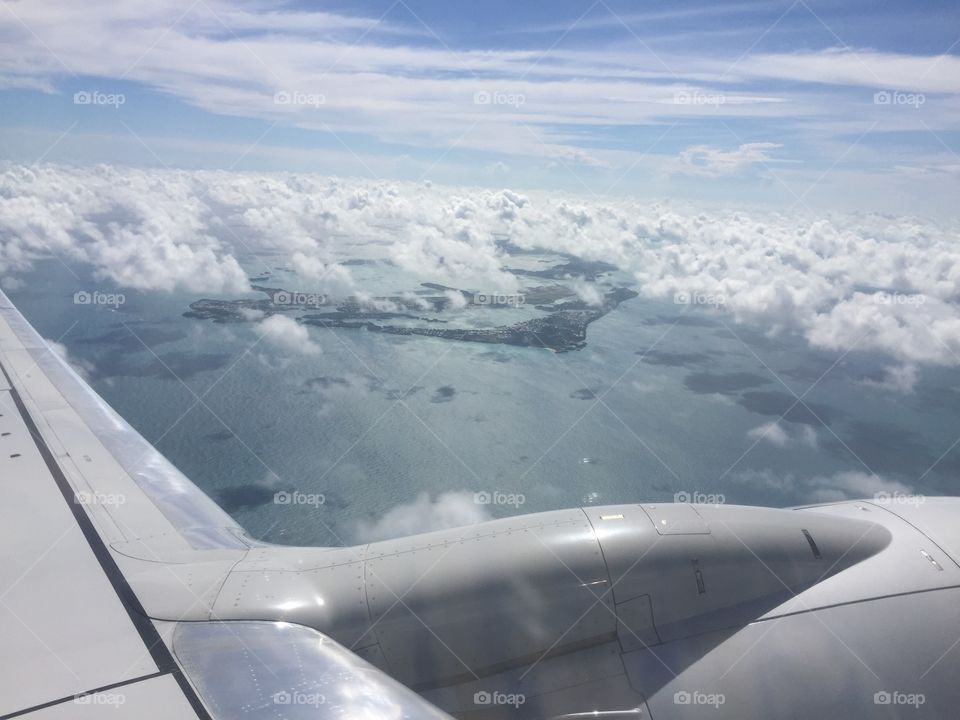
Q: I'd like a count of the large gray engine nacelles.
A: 1